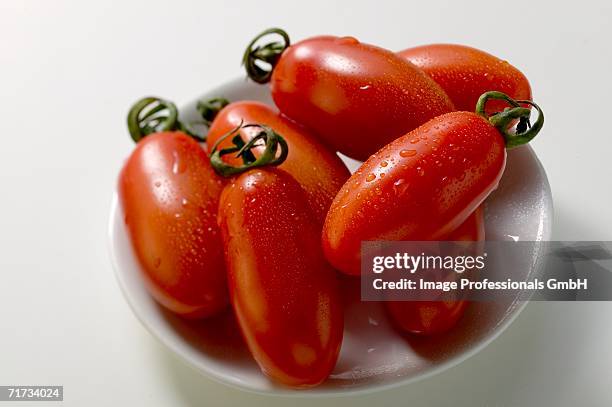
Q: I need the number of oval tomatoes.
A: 7